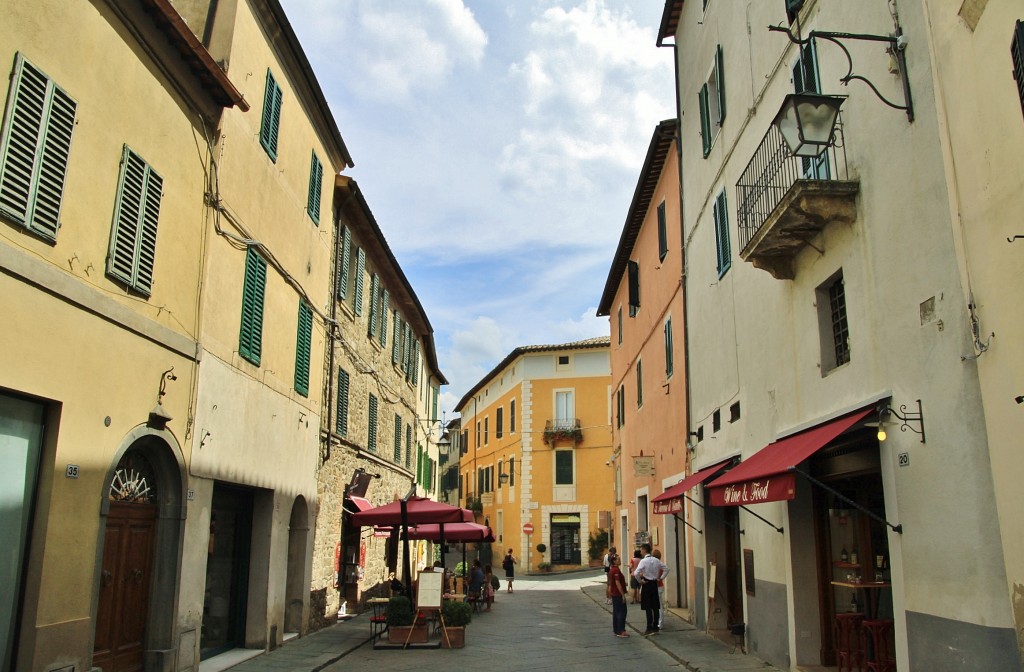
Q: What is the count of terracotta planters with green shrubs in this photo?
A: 2